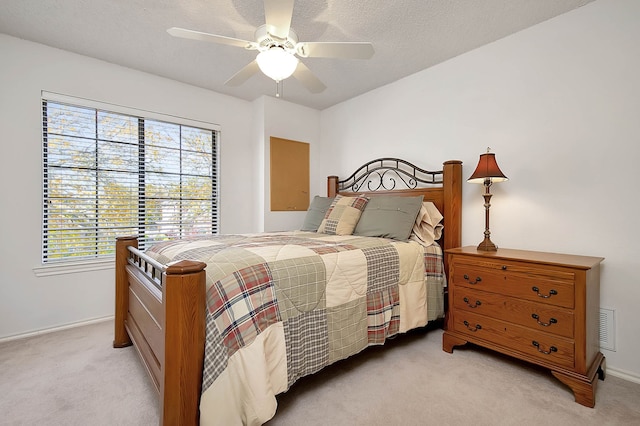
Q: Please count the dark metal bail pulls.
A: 6